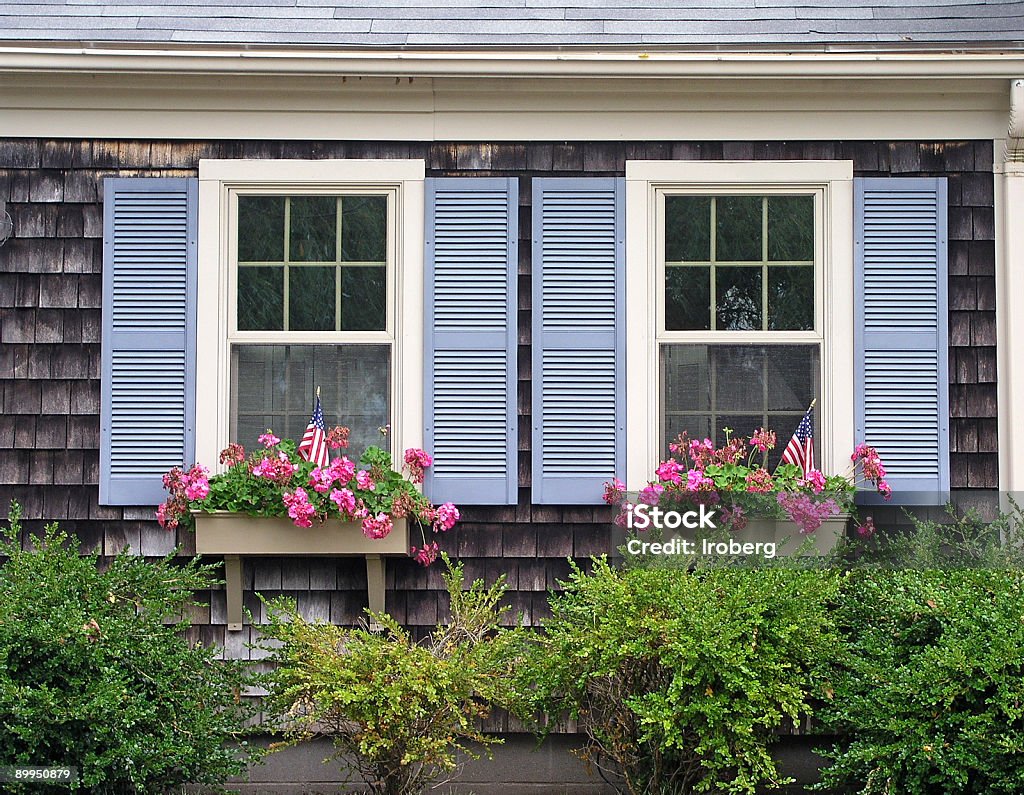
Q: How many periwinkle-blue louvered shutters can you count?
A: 4